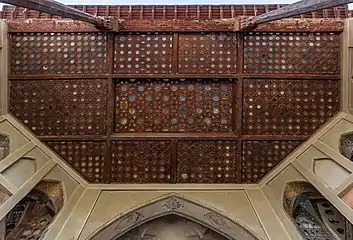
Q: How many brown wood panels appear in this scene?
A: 11